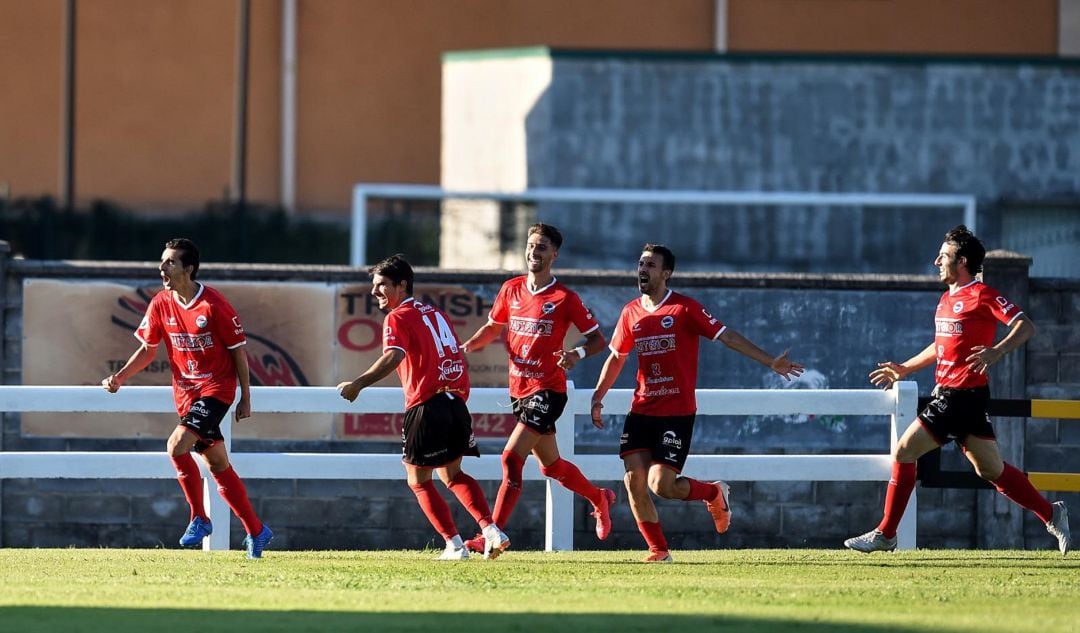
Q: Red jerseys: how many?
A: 5